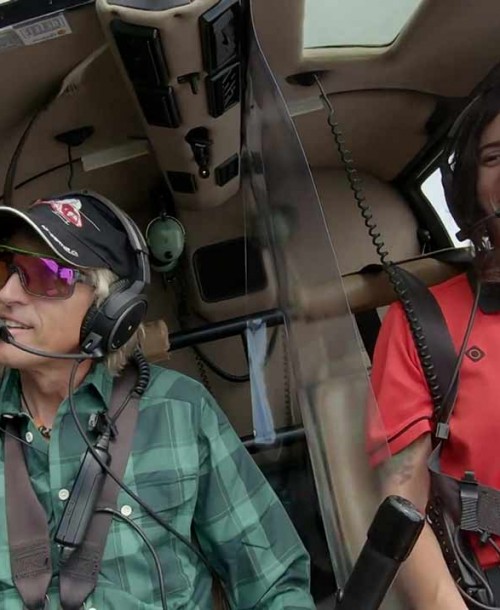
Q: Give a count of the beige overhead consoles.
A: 1